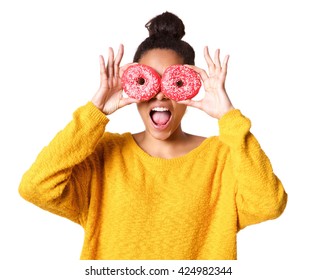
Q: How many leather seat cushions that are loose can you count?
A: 0